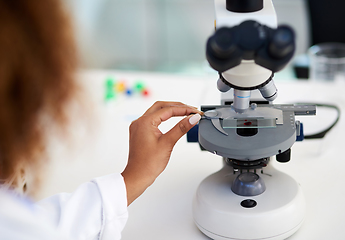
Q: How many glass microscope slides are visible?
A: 1